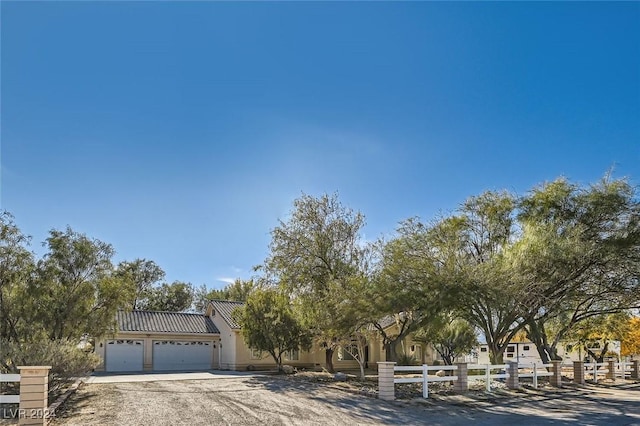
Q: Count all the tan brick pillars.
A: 8